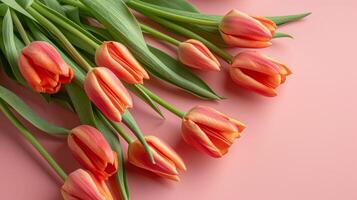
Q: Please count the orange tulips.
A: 10